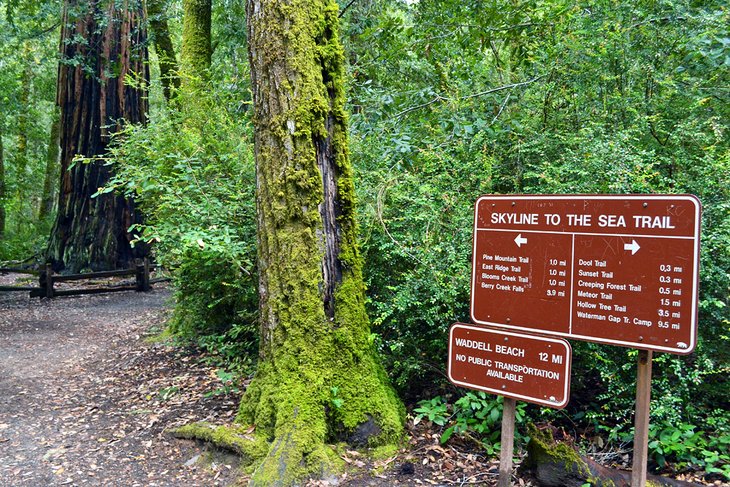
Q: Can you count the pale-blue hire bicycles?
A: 0